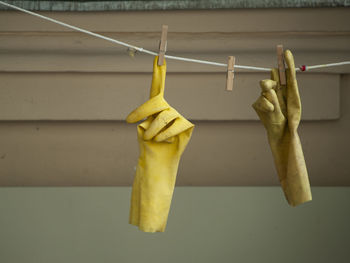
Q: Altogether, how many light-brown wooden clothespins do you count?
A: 3